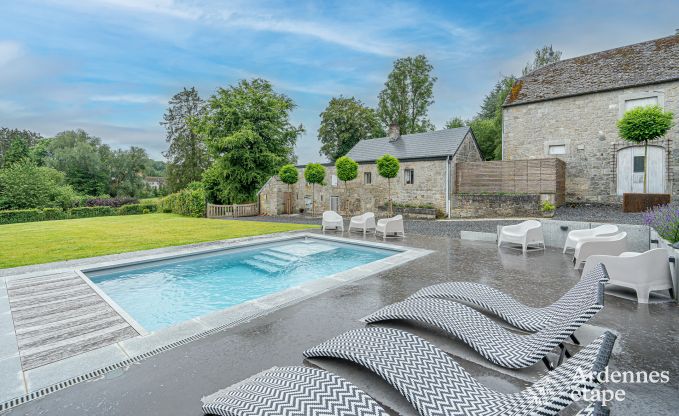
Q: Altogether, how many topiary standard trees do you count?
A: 5